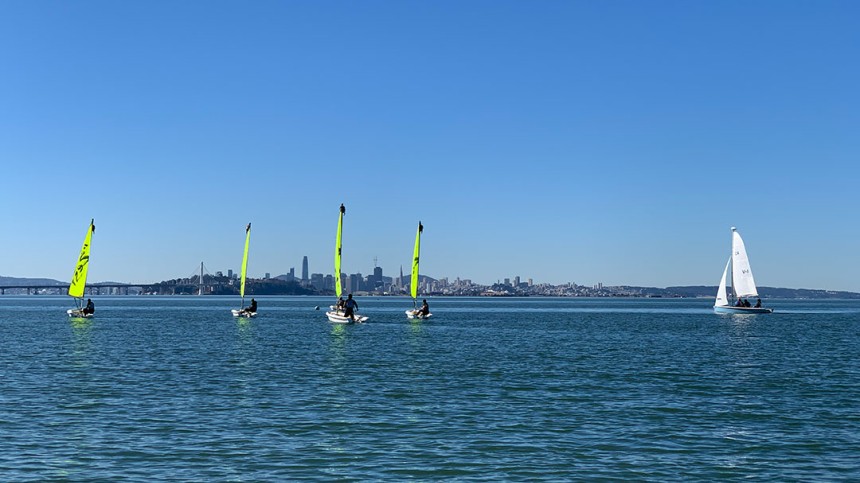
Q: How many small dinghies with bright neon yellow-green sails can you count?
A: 4